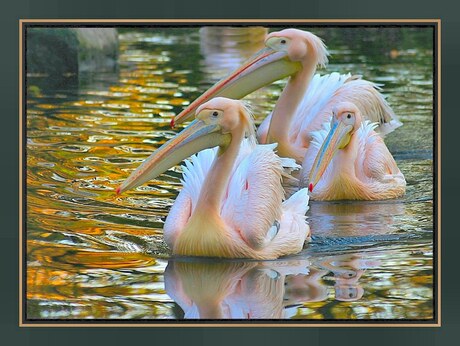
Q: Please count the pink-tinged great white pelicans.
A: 3